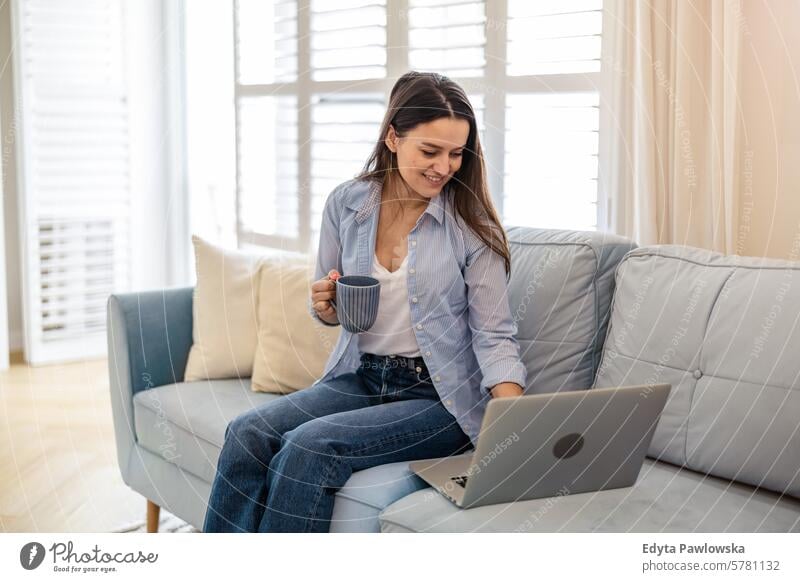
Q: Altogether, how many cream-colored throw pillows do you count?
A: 2